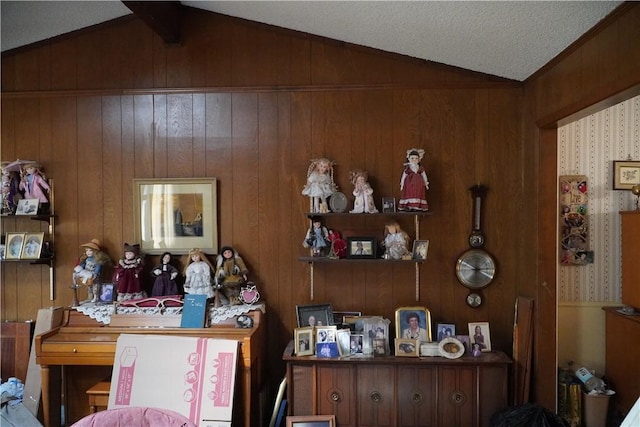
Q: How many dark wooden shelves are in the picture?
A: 4